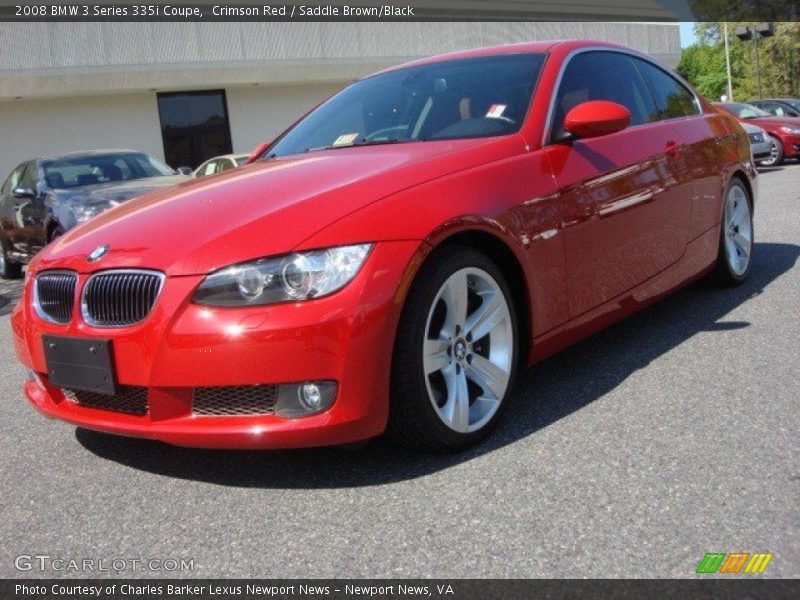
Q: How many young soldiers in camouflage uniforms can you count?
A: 0